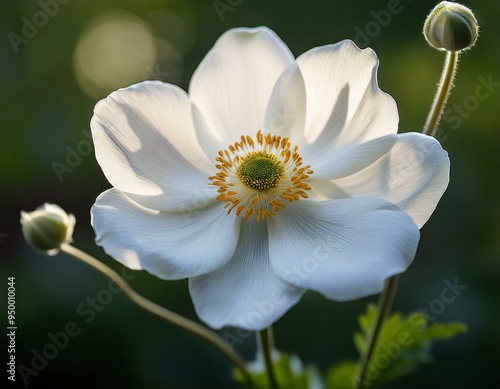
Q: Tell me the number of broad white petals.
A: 7